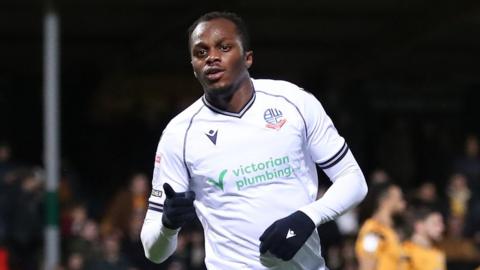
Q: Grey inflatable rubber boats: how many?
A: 0